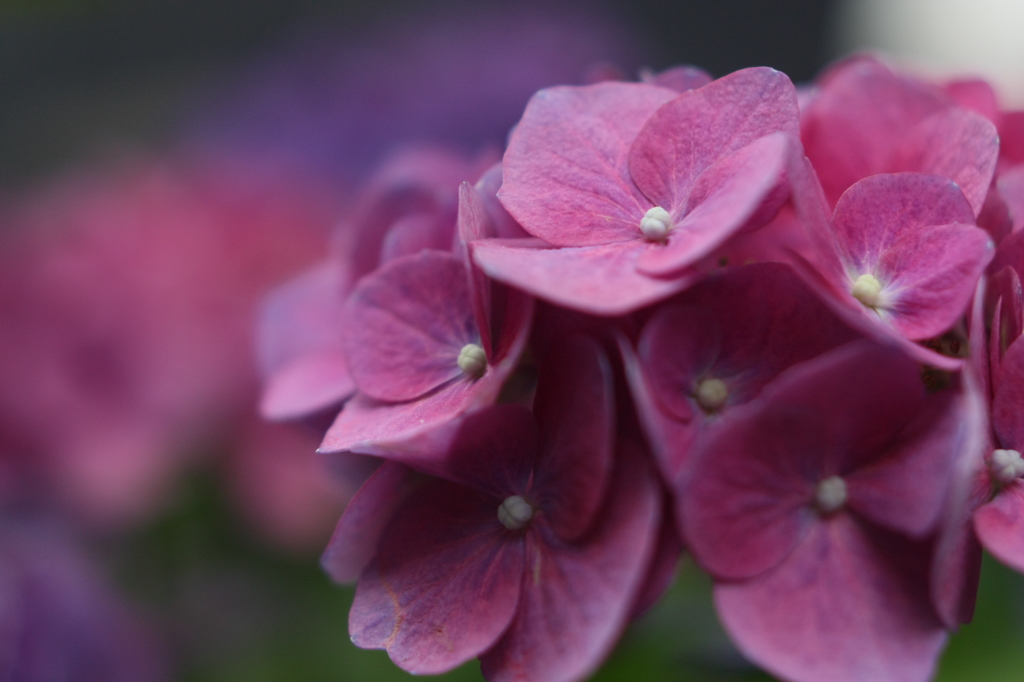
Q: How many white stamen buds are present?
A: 7